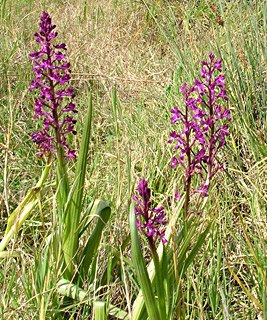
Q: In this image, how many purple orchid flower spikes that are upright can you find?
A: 4